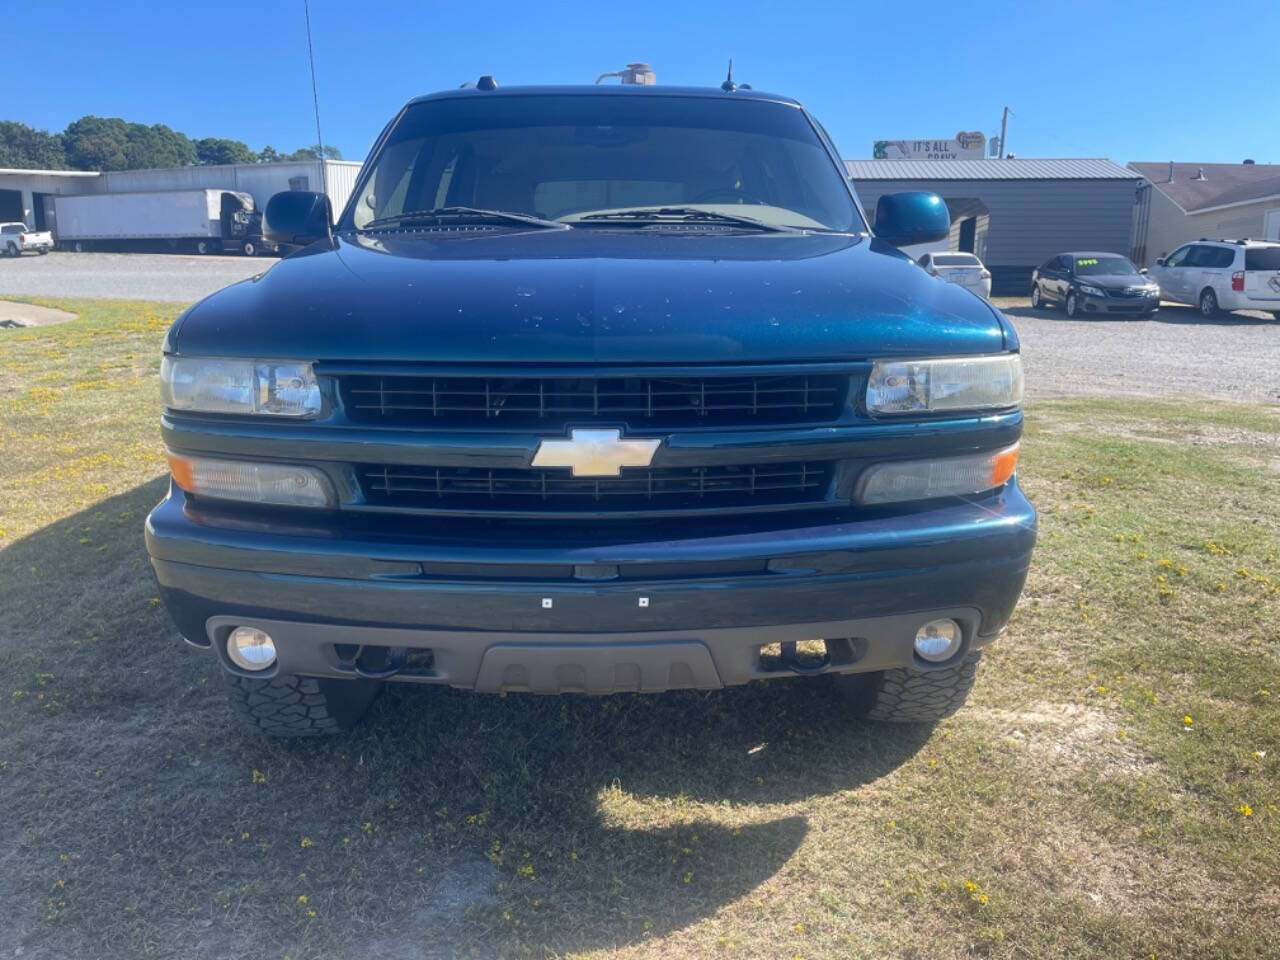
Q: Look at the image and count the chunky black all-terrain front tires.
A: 2